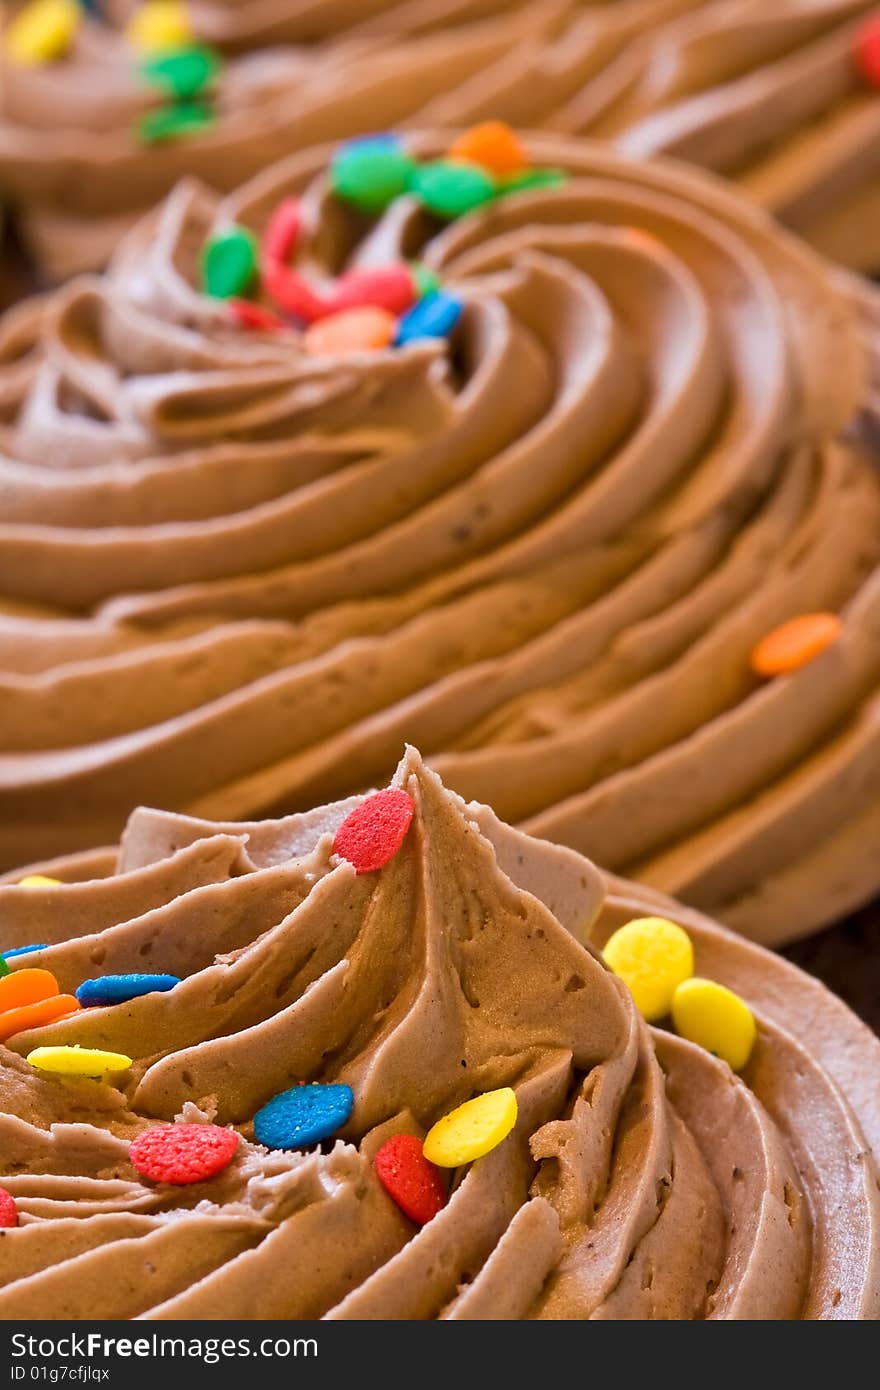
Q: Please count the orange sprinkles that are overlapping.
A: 2